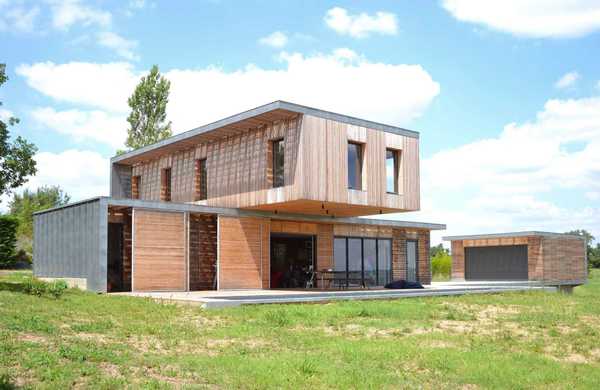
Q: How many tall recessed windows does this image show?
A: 6